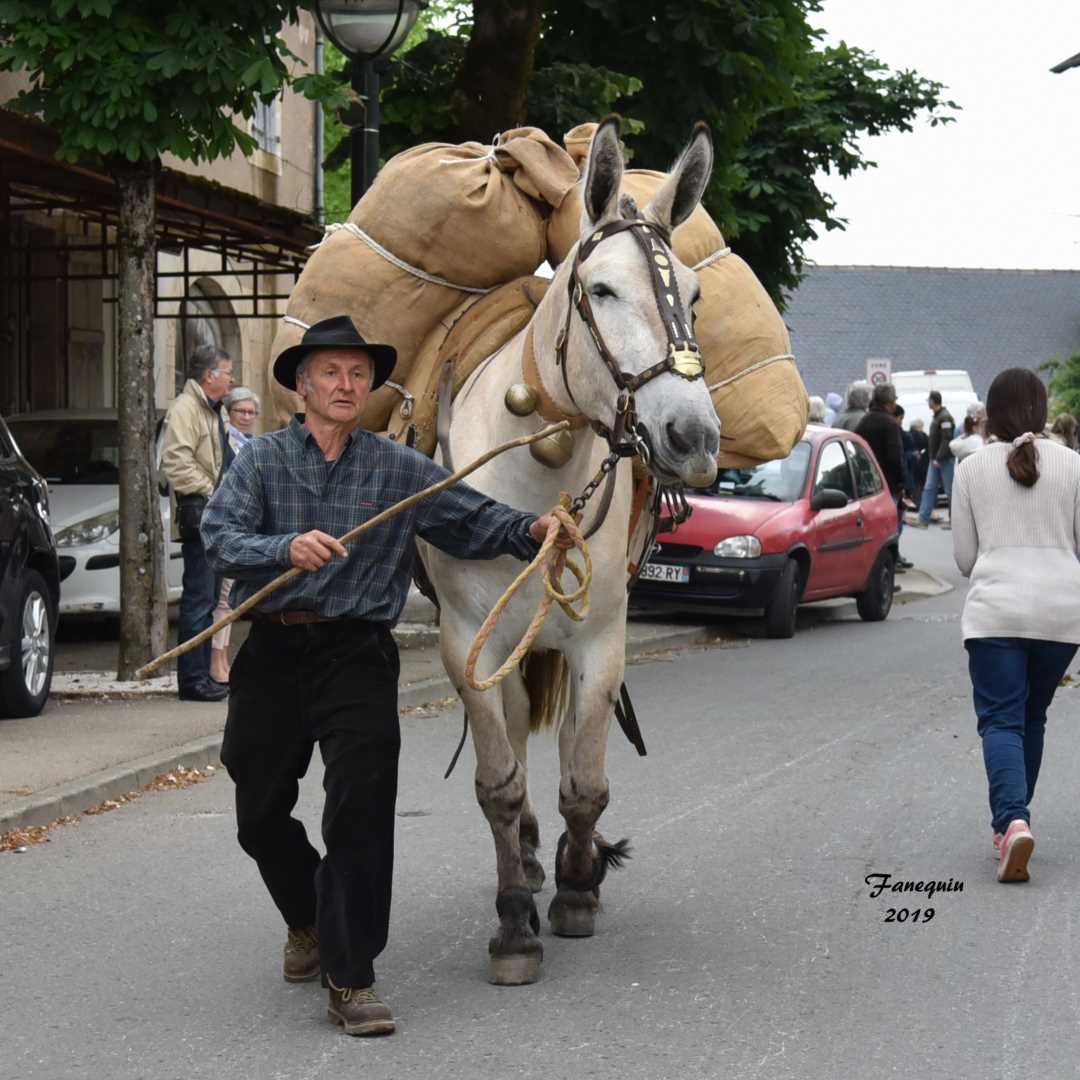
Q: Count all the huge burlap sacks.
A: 2